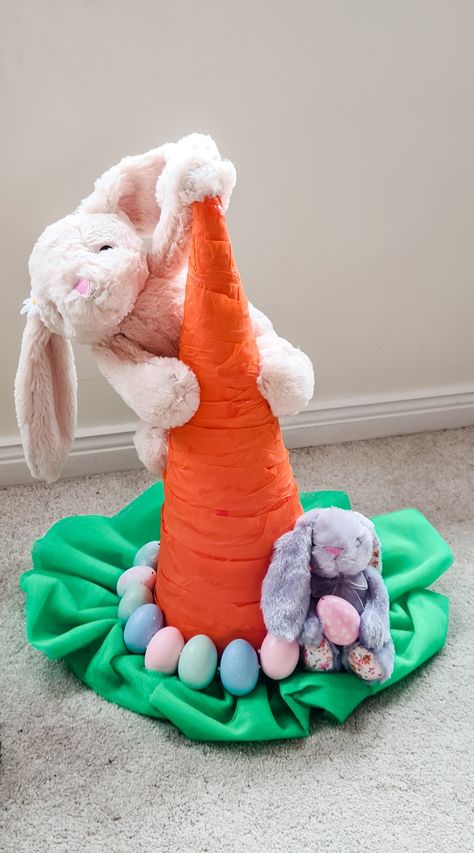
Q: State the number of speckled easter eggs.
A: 1